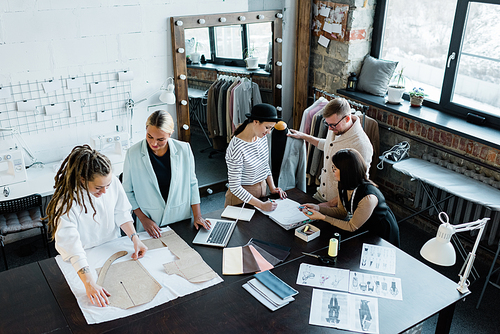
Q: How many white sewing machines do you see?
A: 2